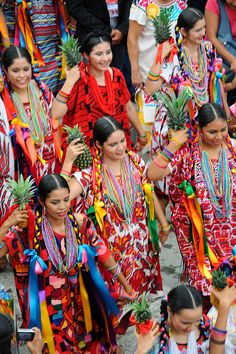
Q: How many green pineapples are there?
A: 7